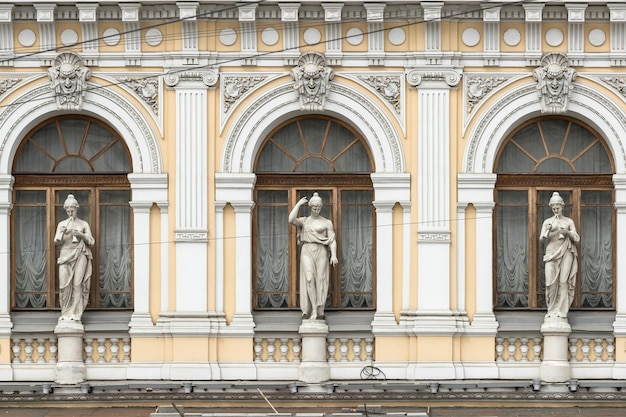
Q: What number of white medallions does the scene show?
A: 13